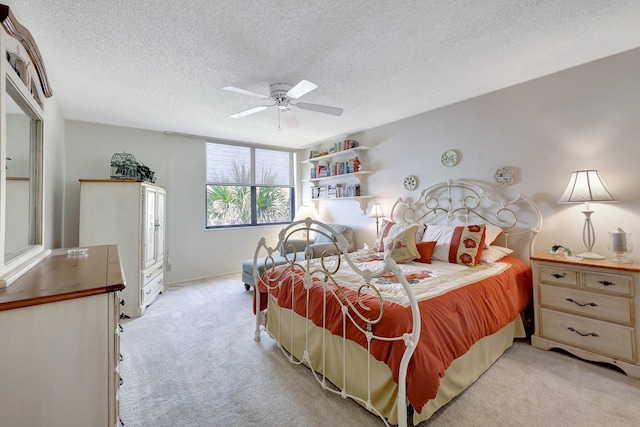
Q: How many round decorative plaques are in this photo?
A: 3